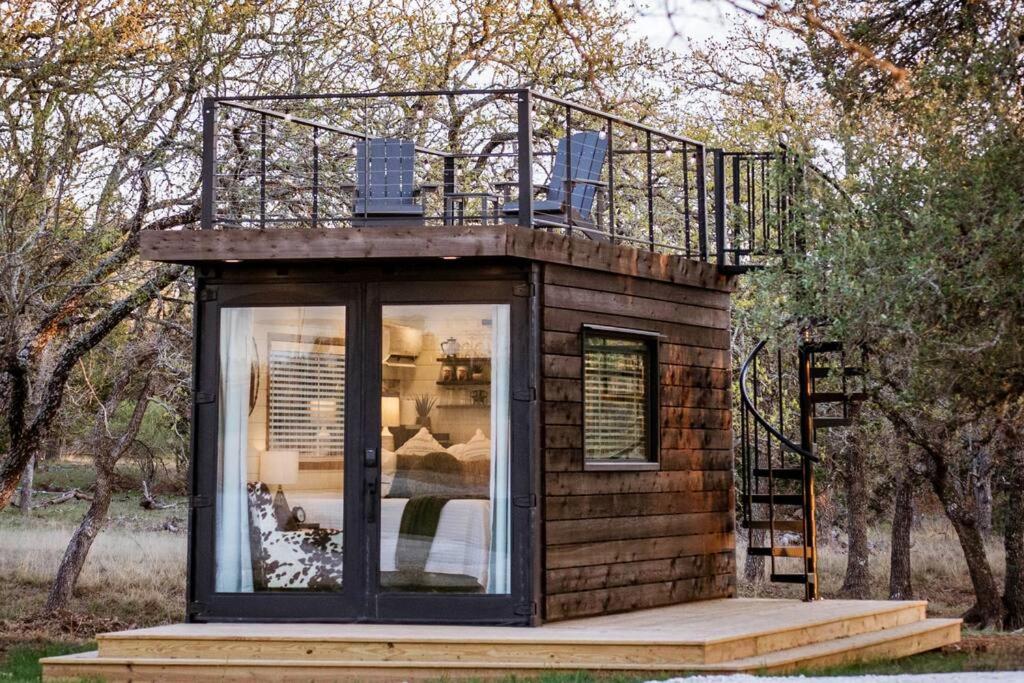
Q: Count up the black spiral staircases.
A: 1